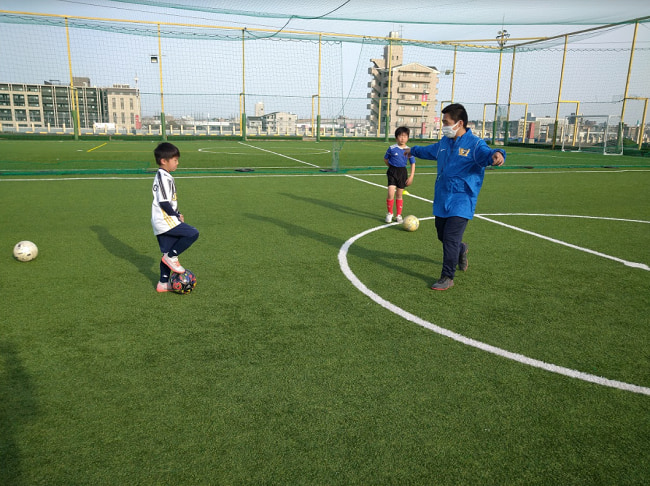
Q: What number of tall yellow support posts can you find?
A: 10